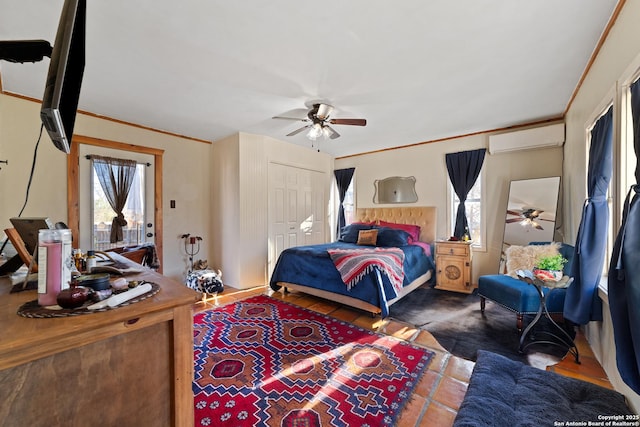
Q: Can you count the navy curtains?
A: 4